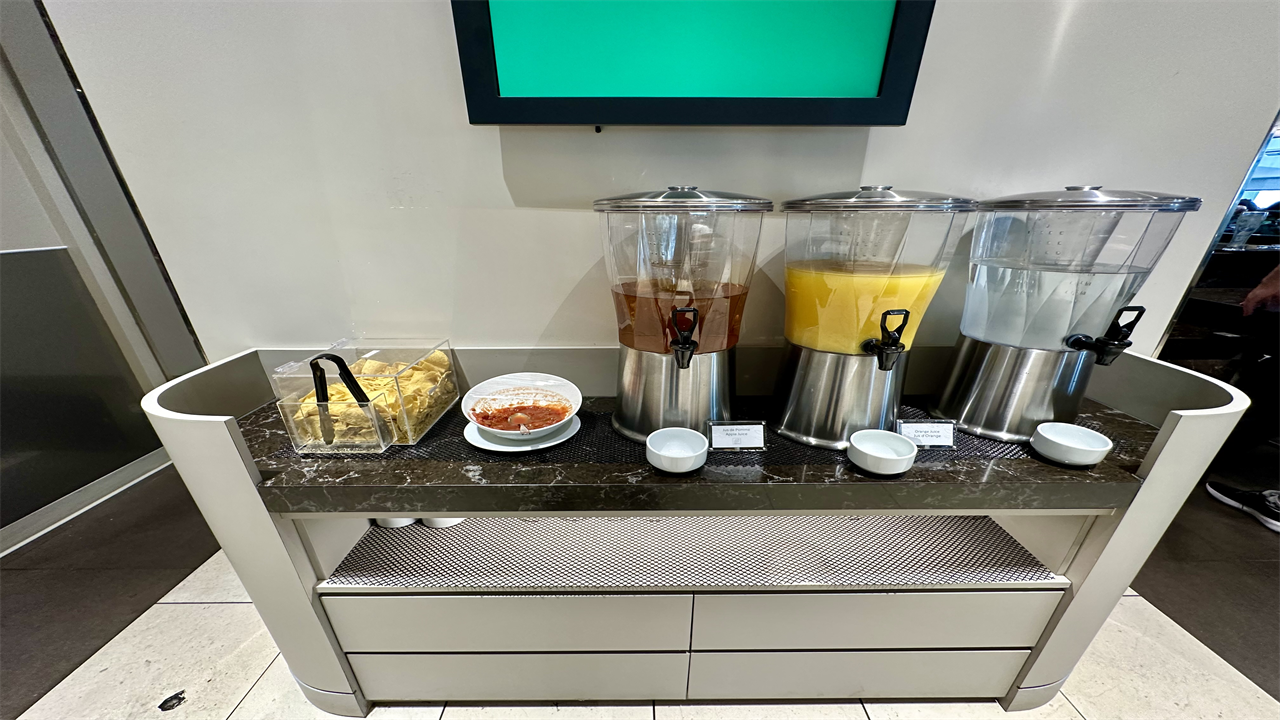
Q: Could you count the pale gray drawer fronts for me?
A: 4